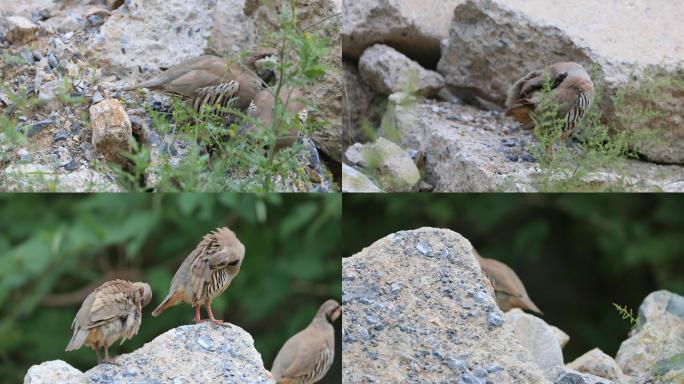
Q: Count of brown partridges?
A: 7